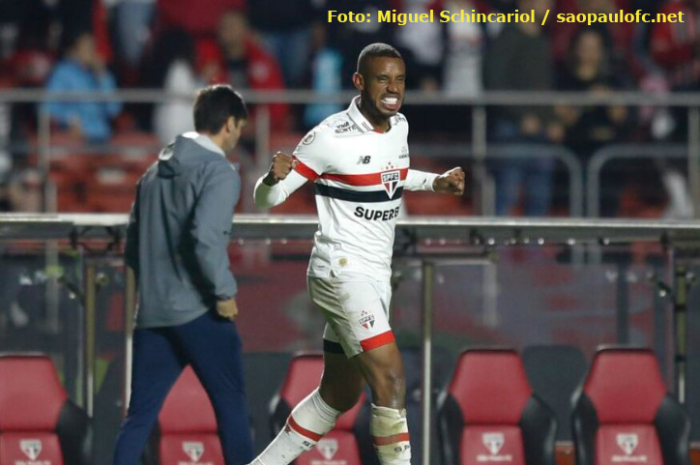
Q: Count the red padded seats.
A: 5